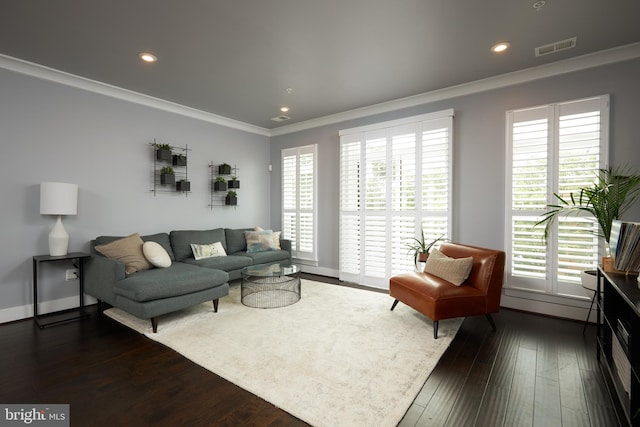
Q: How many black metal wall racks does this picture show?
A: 2